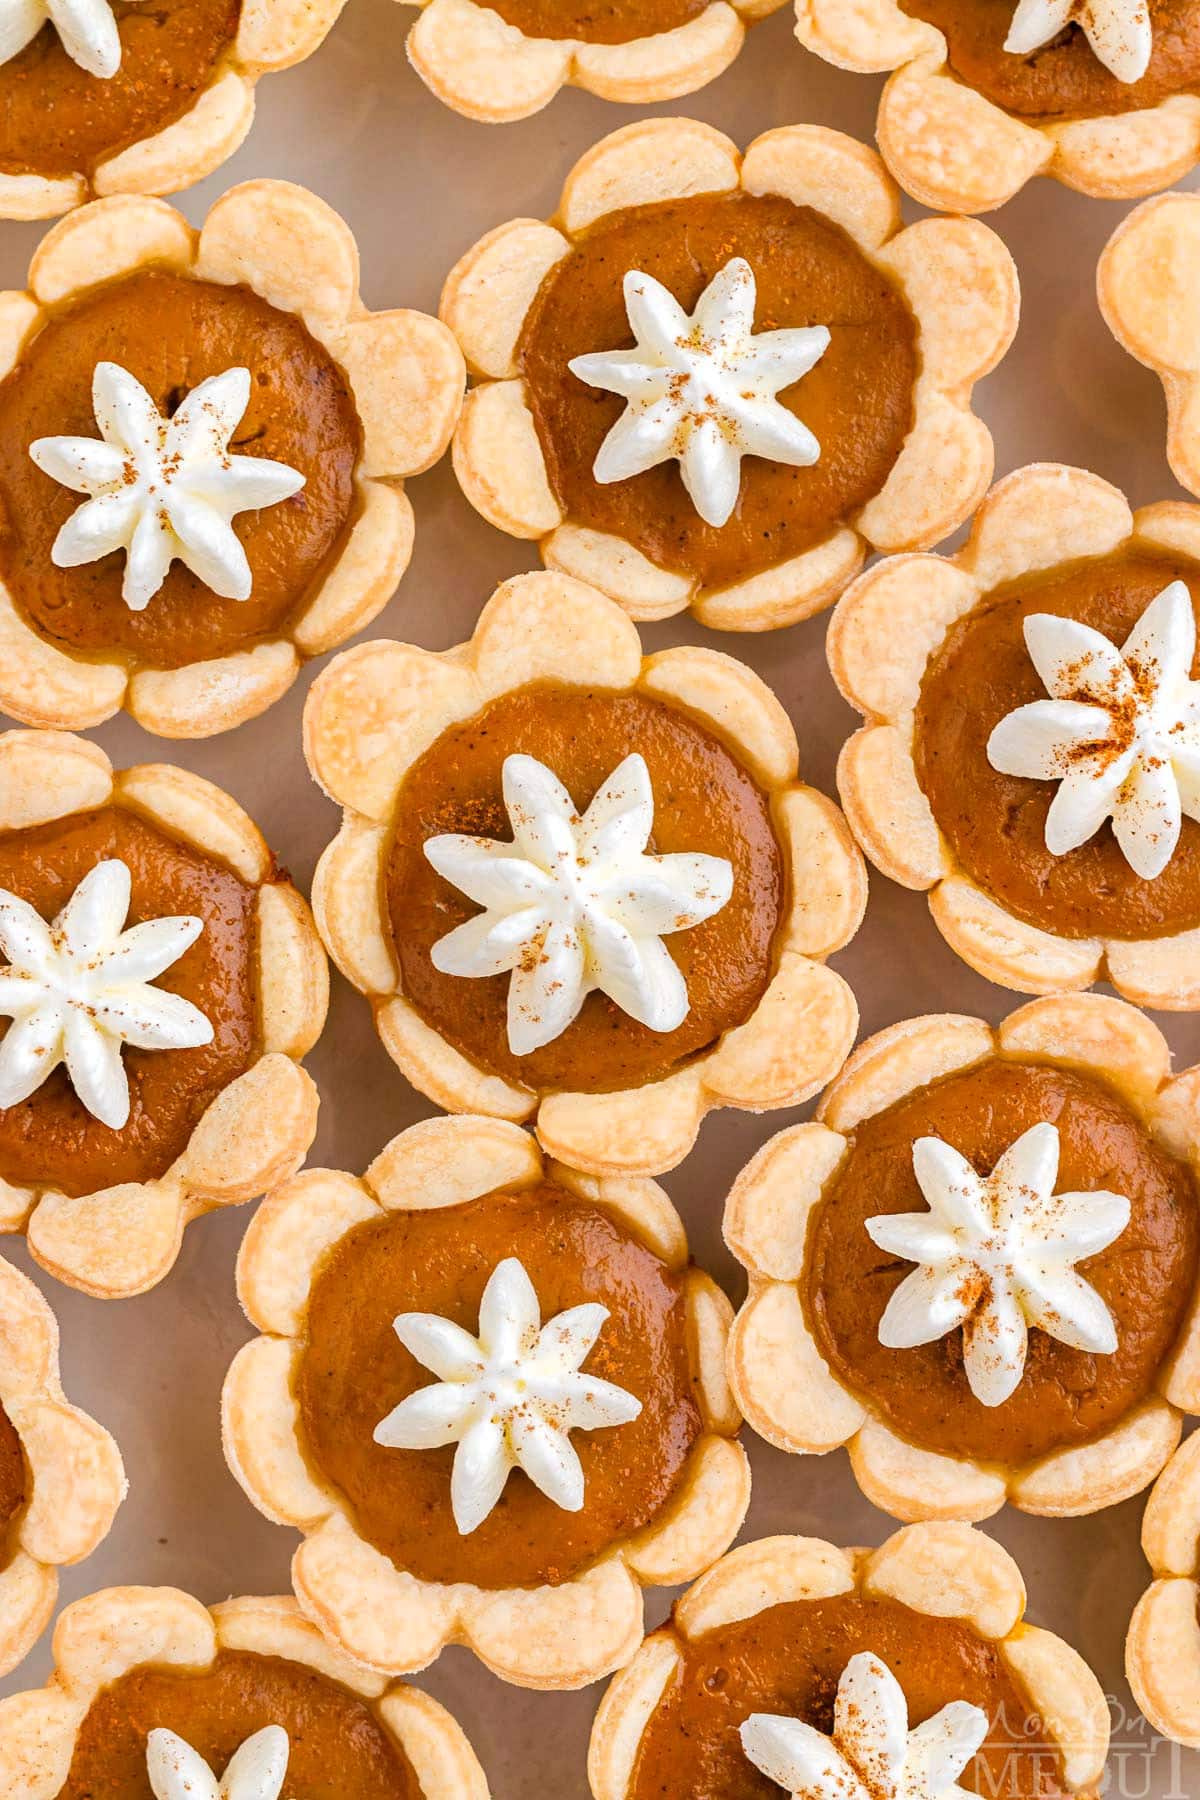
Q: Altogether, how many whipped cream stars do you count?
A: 11